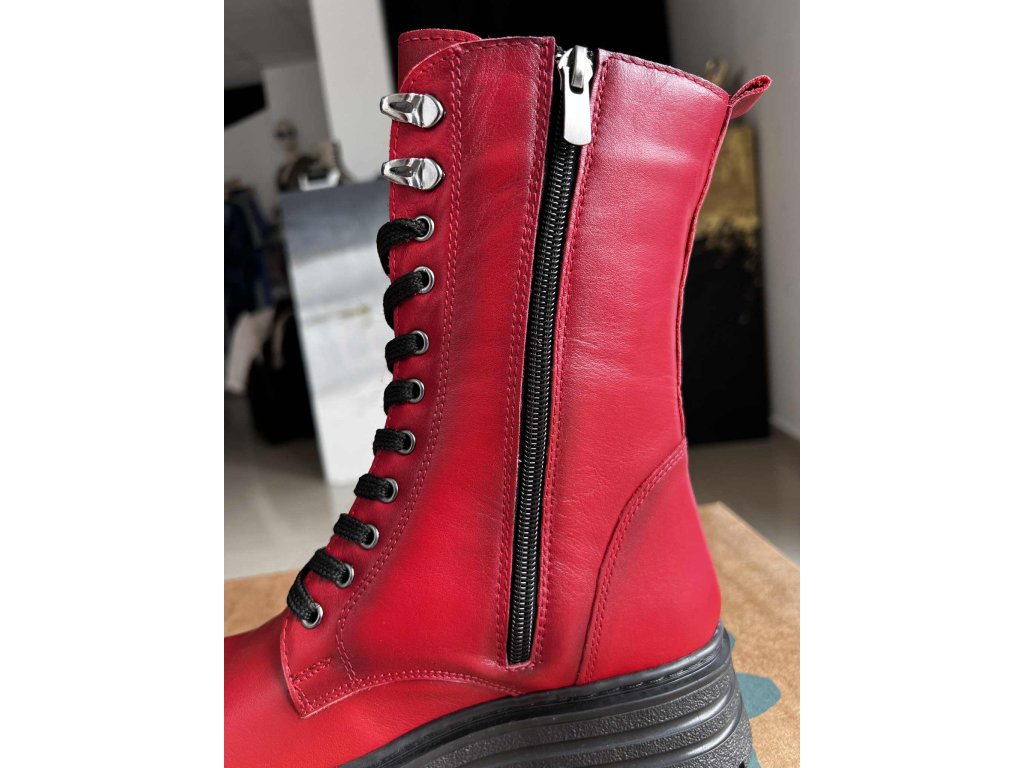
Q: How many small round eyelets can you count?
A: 9